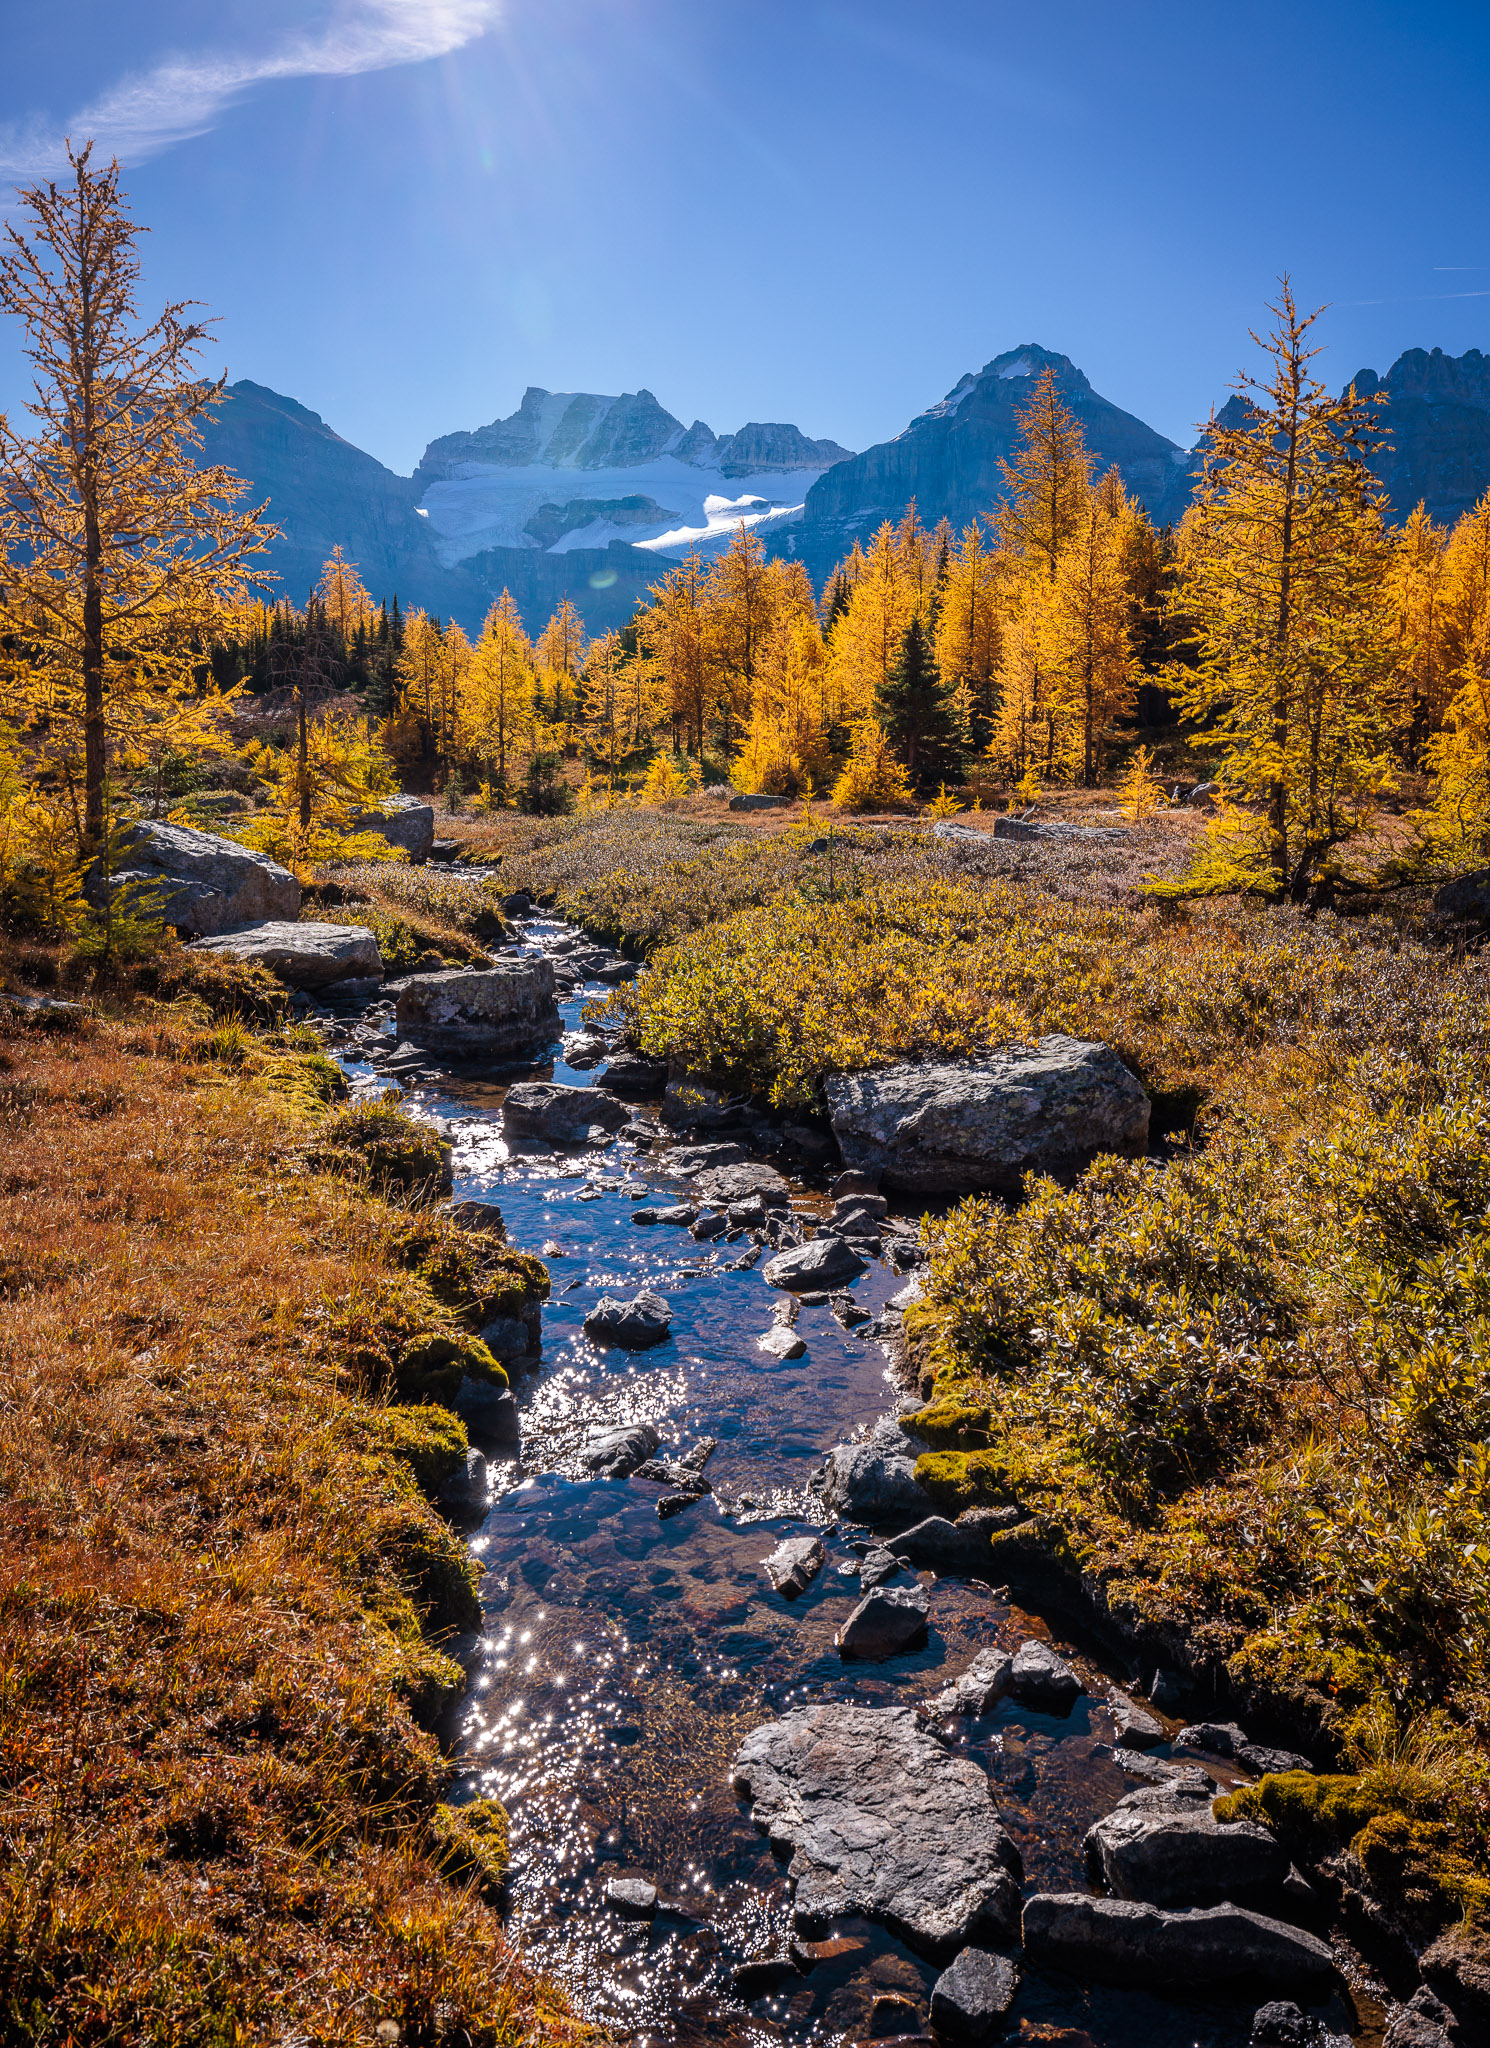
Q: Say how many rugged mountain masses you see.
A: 4